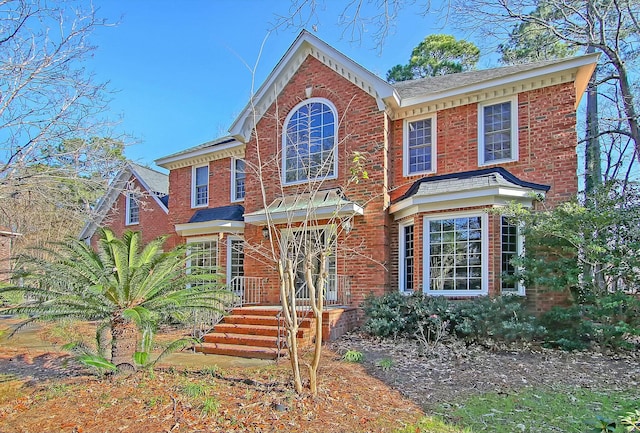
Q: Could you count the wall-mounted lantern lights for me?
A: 2